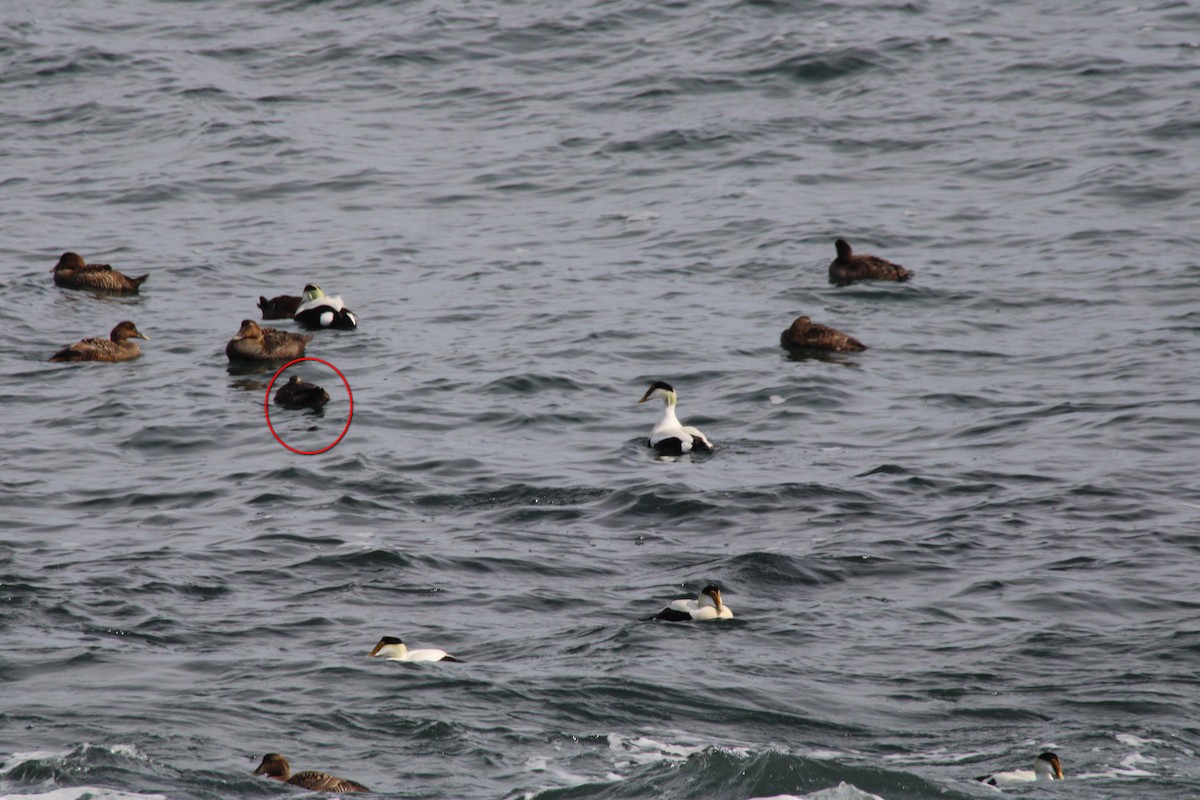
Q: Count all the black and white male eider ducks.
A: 5